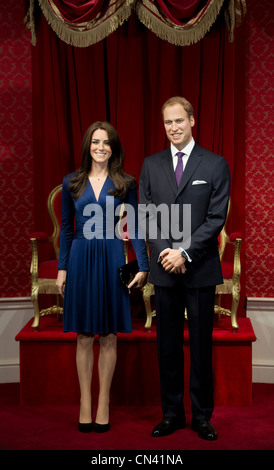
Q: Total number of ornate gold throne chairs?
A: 2